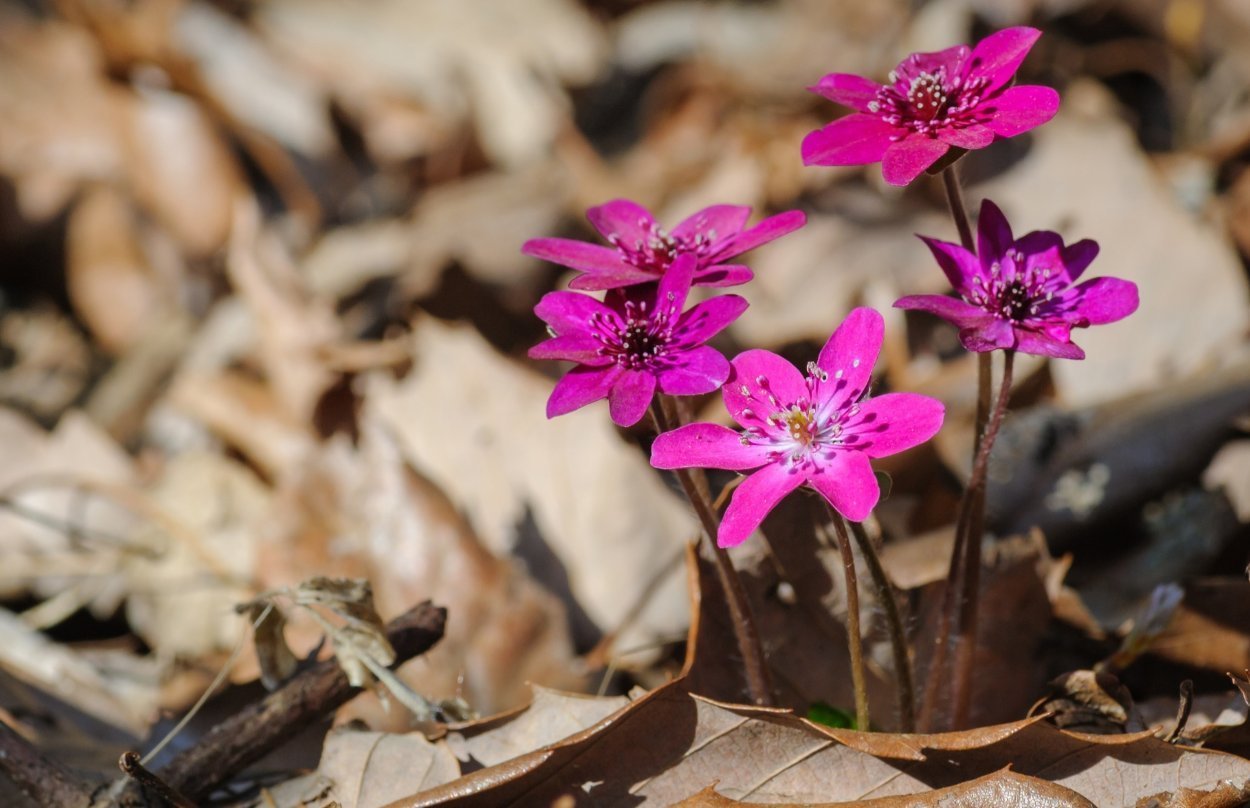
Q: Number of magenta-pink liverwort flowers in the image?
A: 5